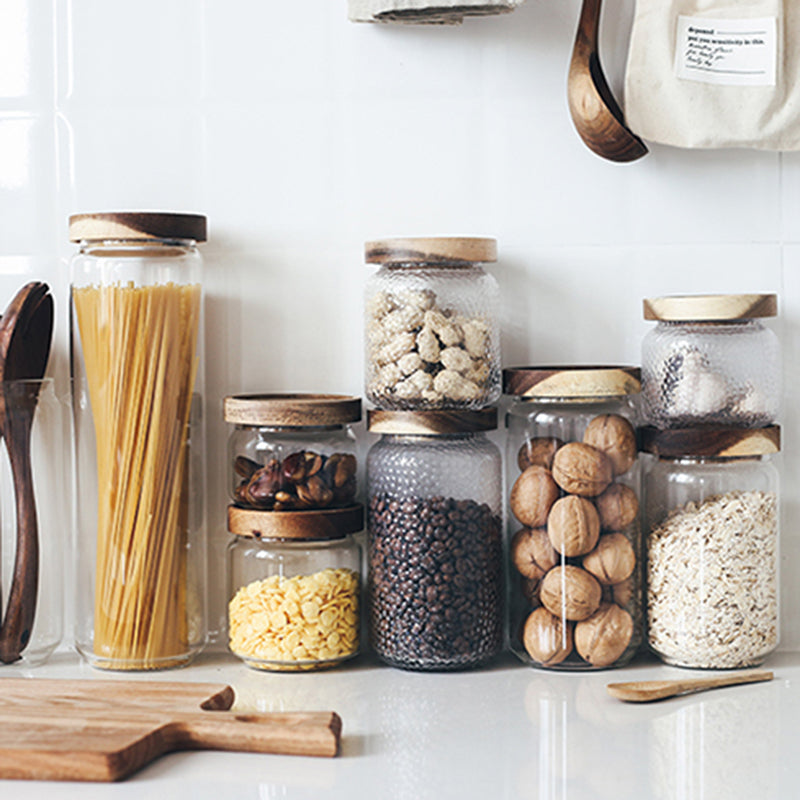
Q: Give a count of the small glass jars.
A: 4